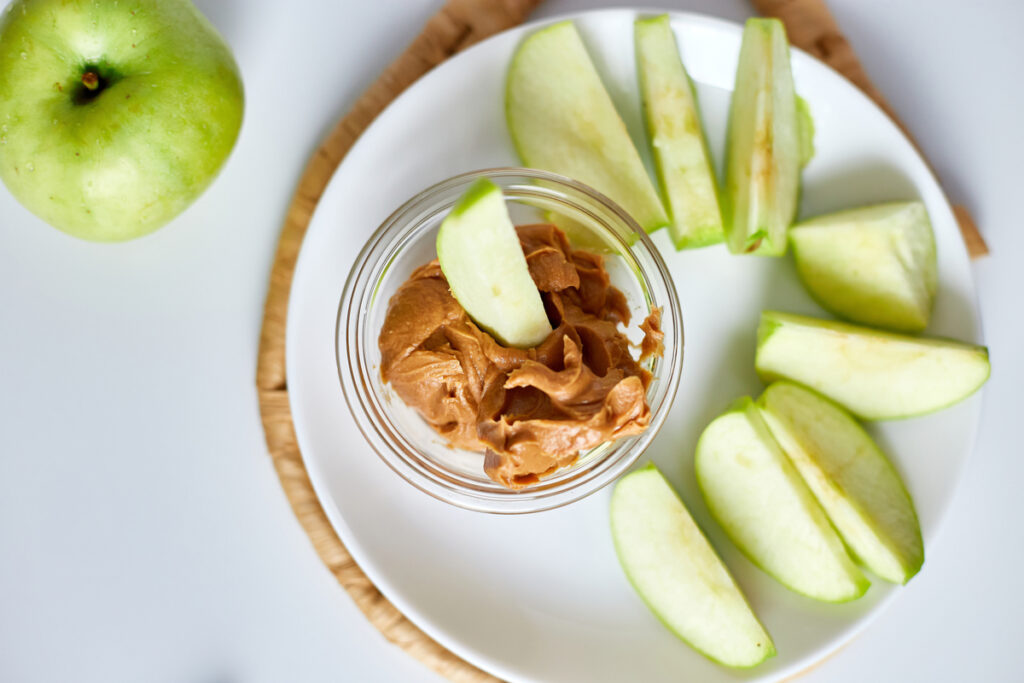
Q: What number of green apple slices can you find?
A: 9